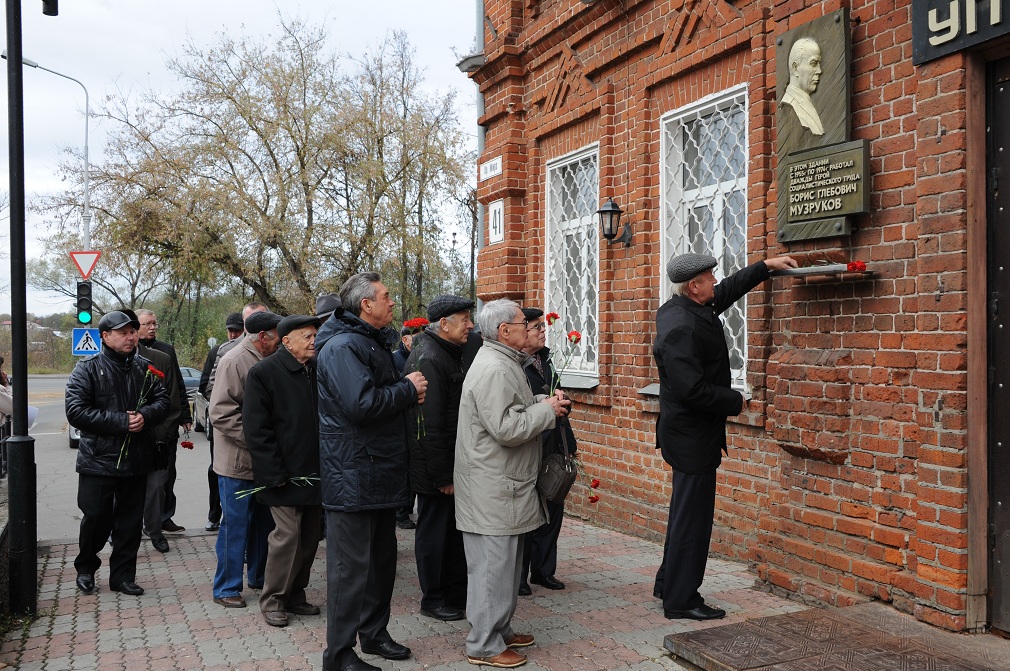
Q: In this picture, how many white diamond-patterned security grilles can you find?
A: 2